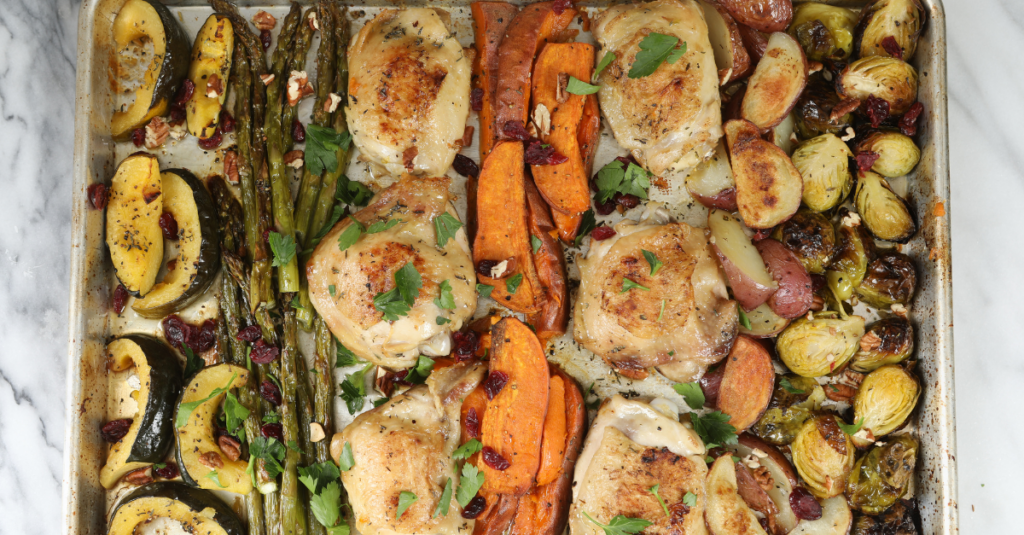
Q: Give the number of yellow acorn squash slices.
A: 7